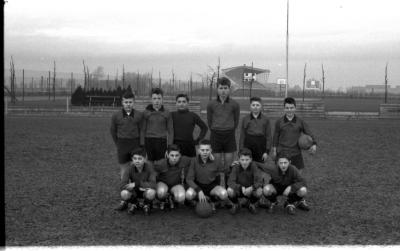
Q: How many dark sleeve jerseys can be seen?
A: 11